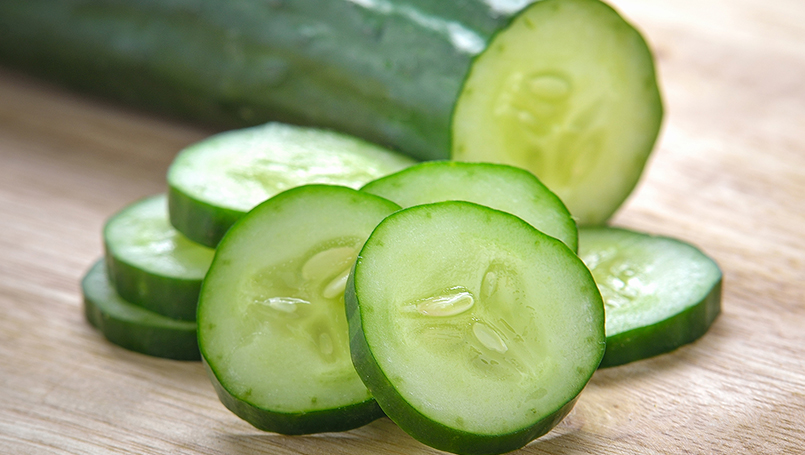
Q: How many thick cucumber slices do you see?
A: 7